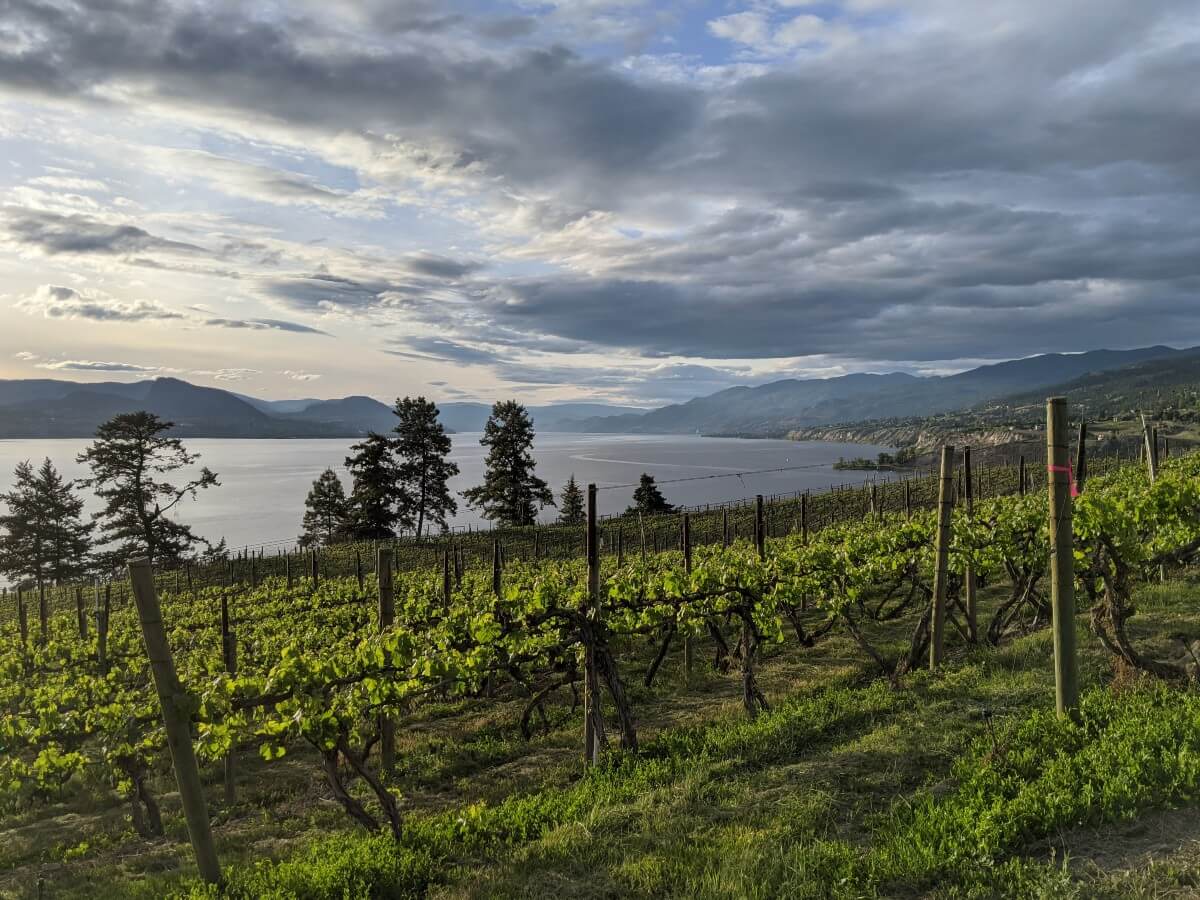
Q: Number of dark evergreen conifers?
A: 9